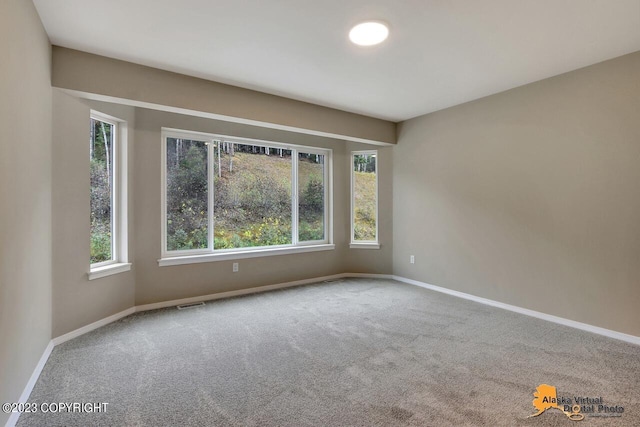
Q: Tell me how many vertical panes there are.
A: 5